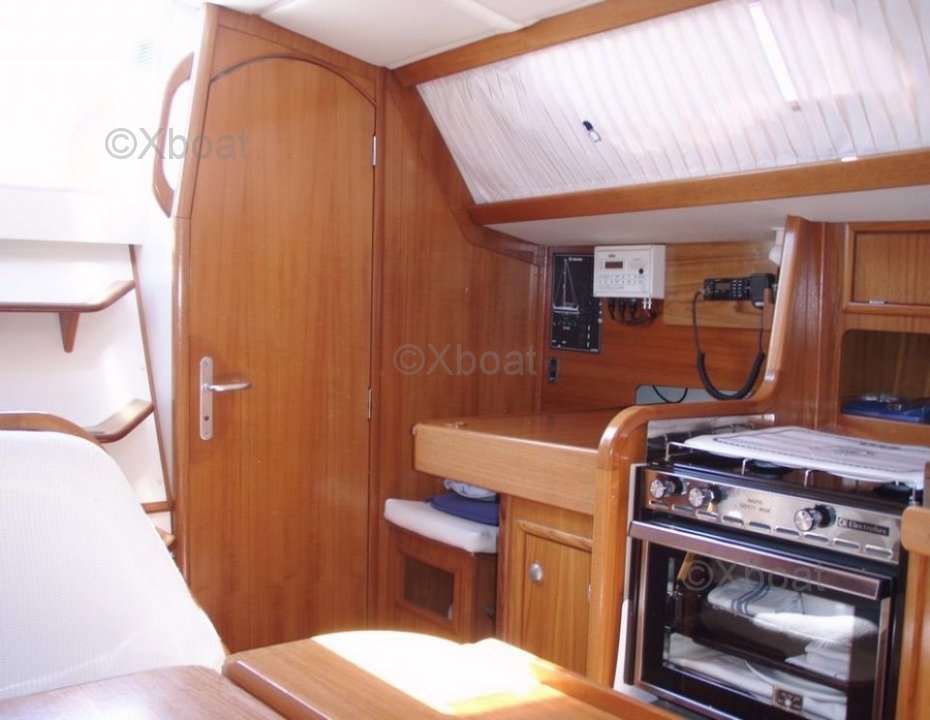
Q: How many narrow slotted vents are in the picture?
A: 9